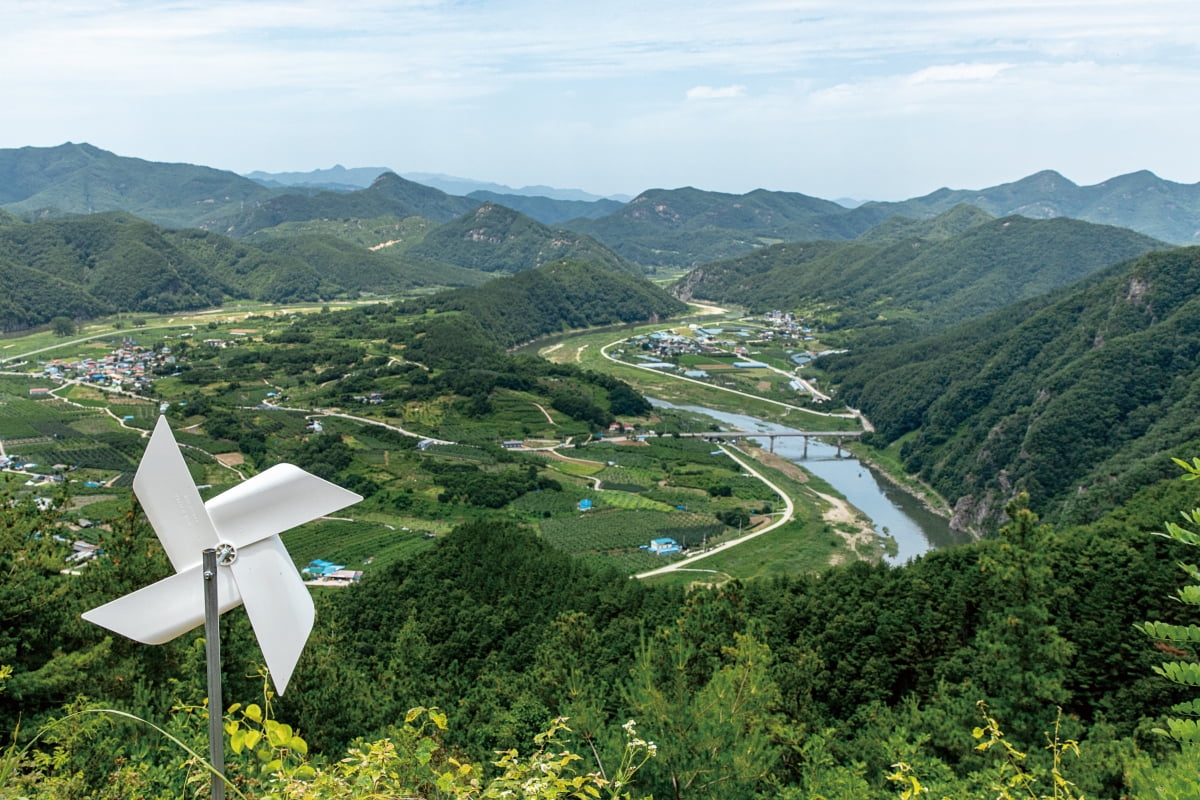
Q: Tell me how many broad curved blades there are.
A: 4